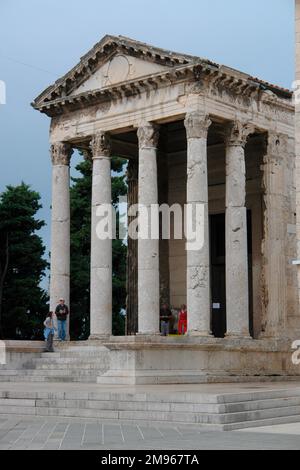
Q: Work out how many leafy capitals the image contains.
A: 5